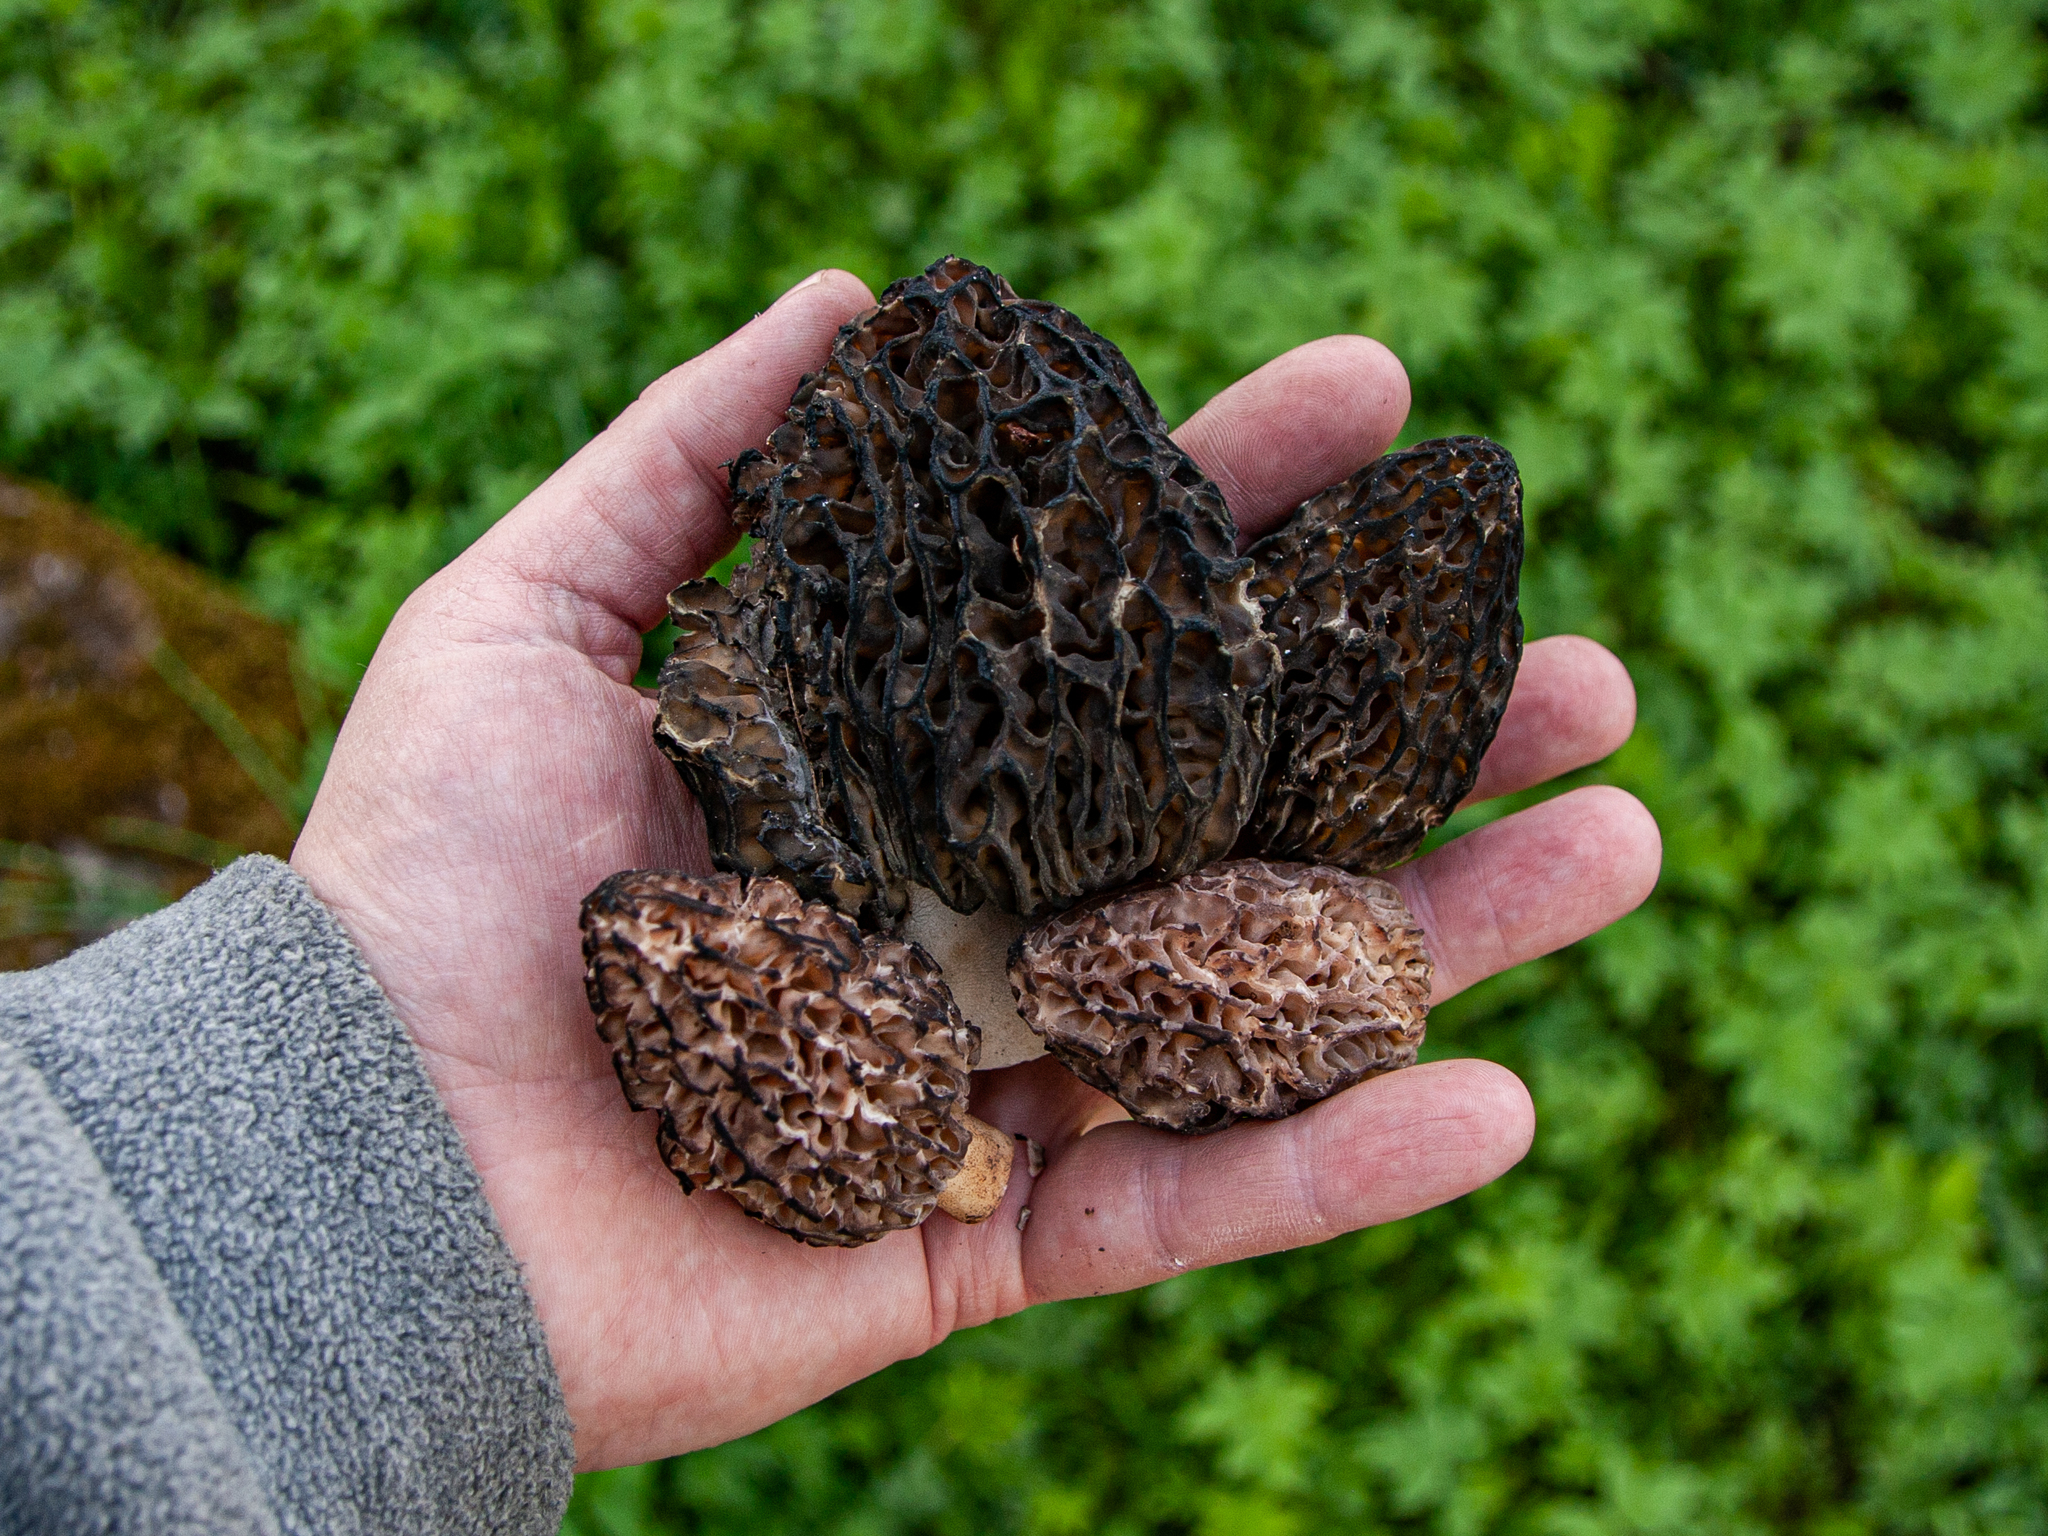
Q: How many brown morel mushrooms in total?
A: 2